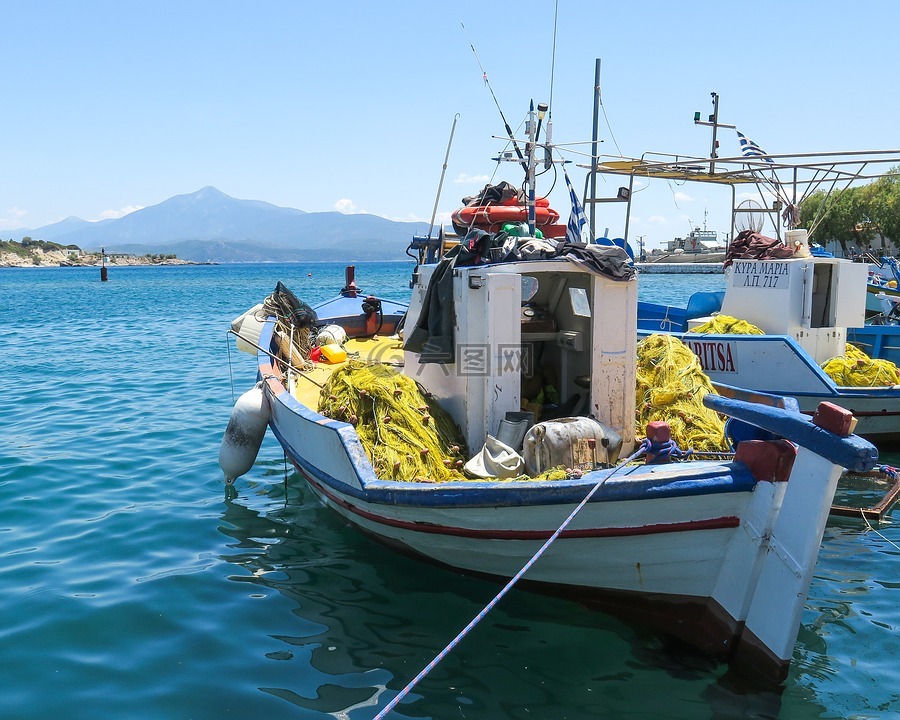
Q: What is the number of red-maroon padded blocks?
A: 3